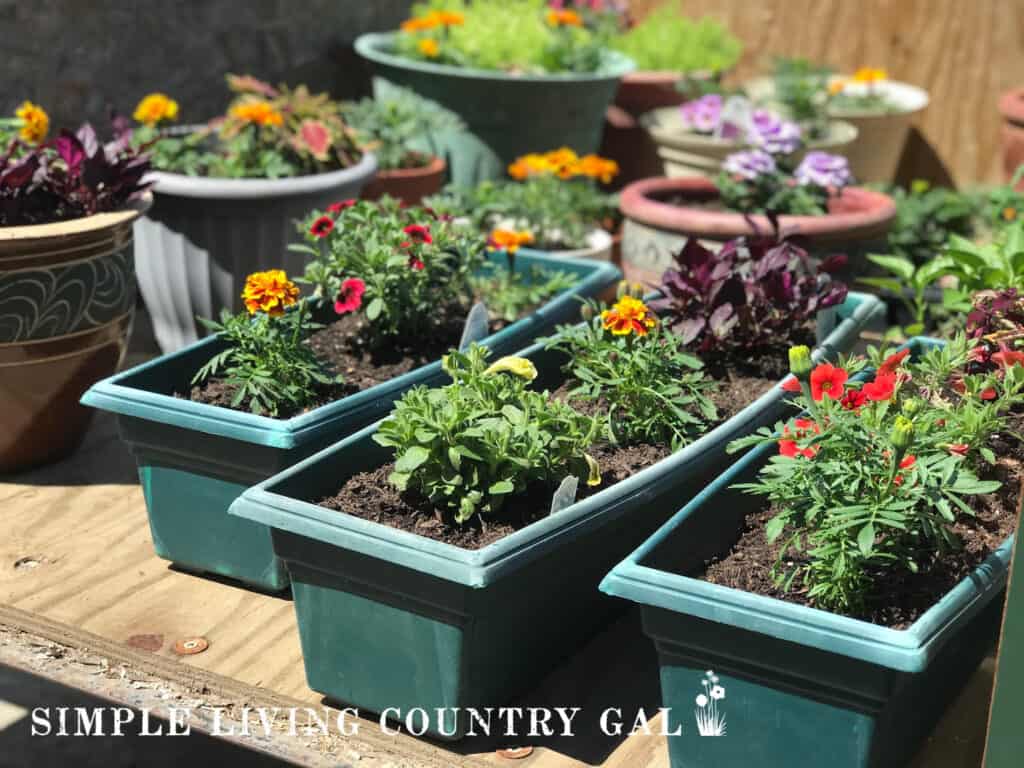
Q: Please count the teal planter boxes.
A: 3